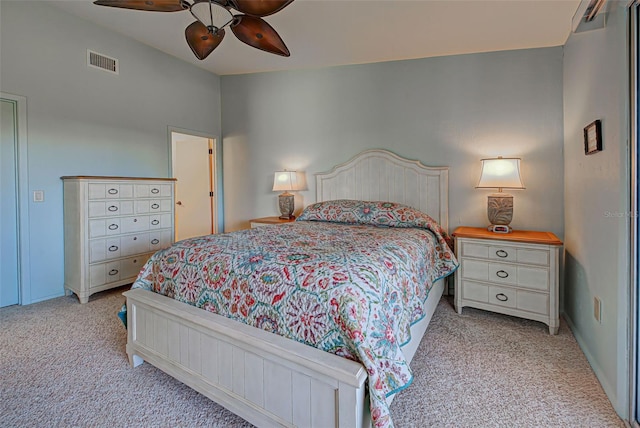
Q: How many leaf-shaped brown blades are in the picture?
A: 4